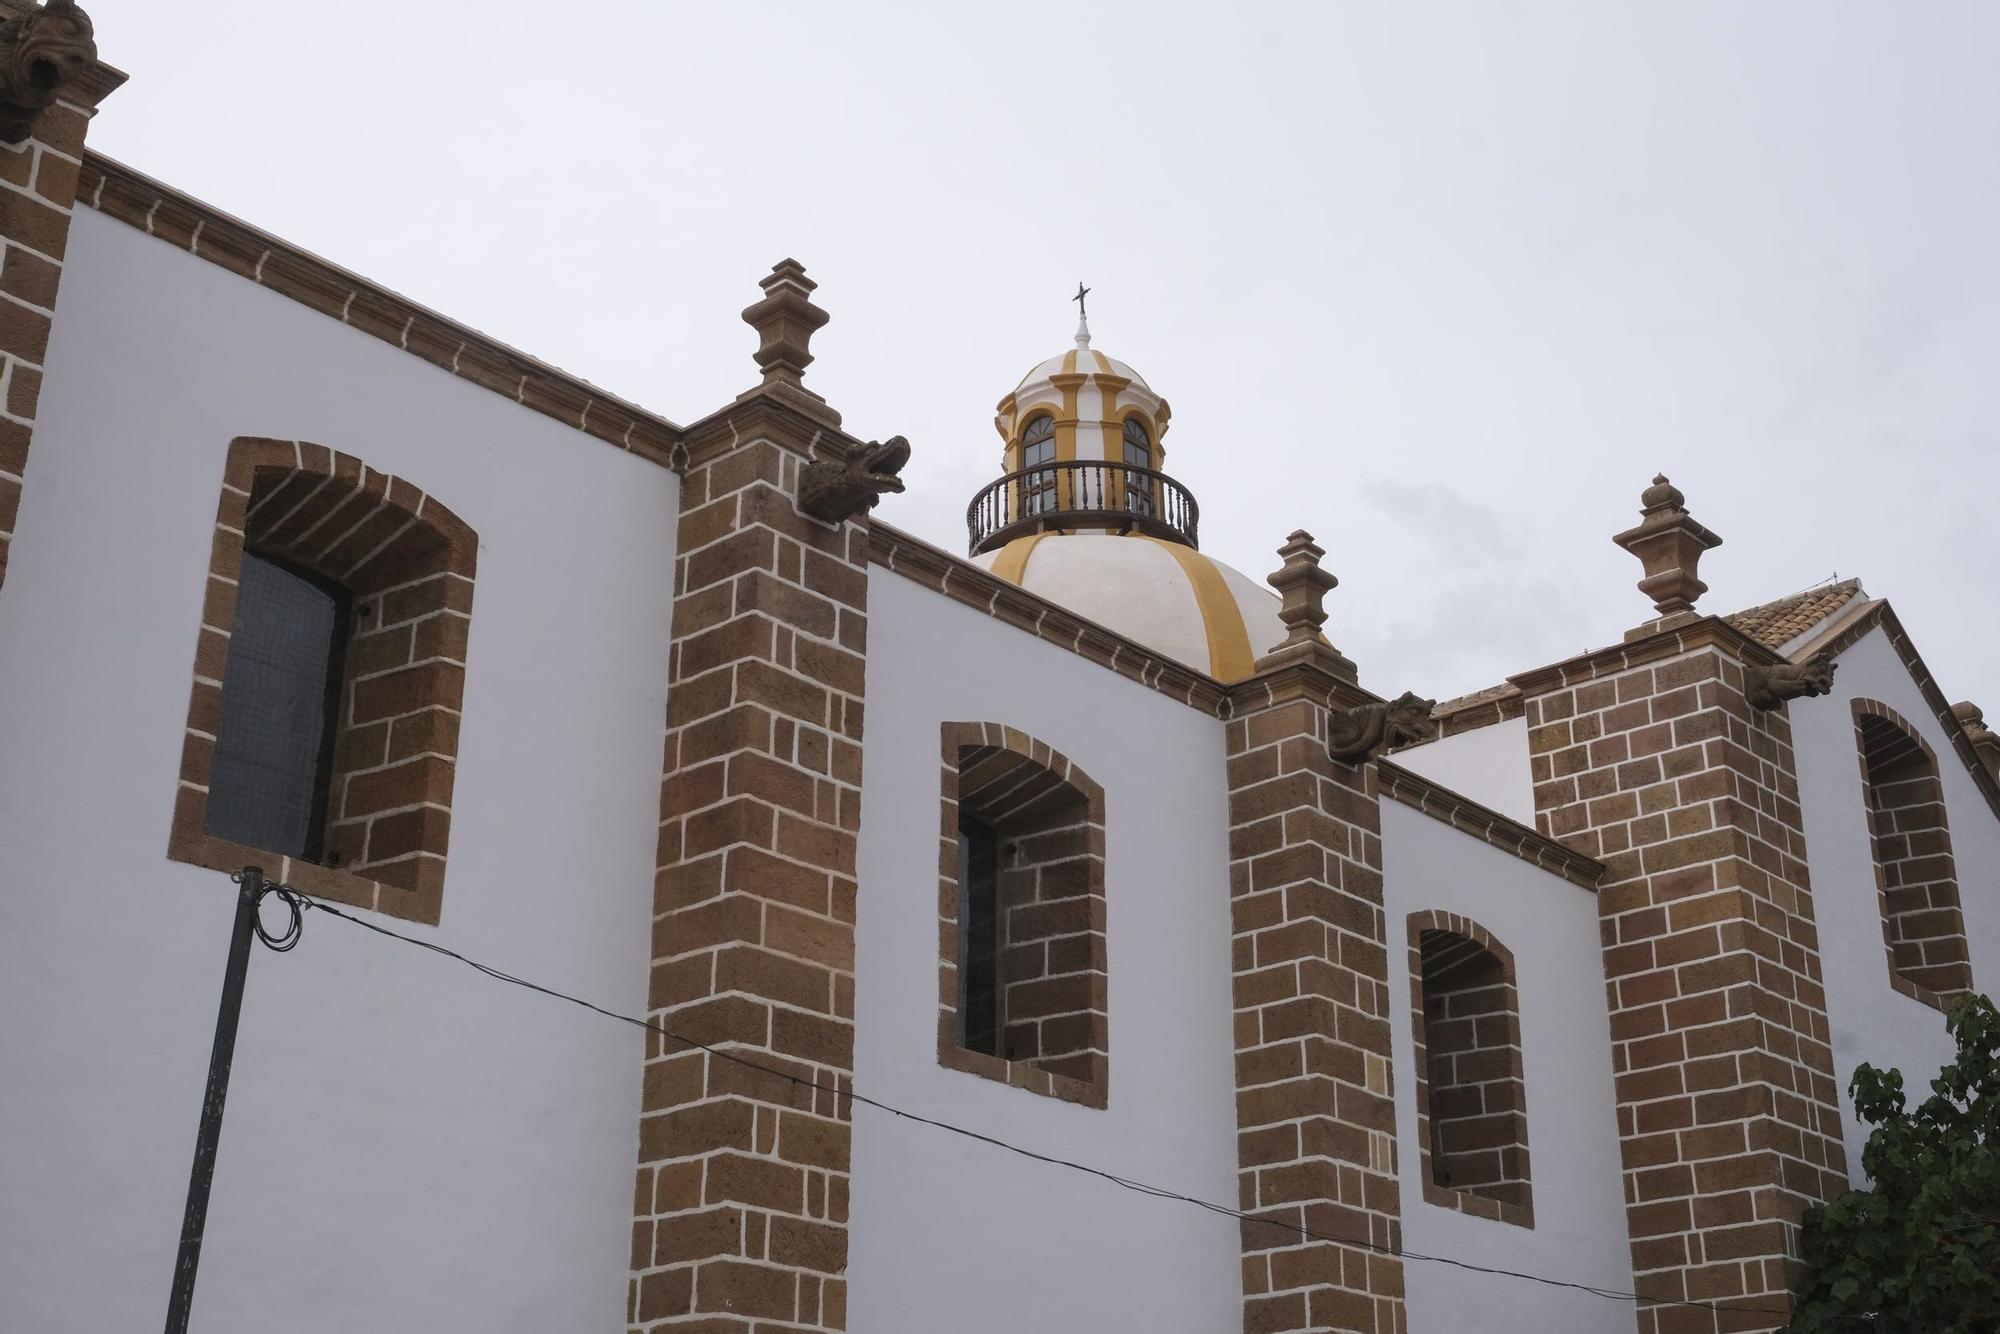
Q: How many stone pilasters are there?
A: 4